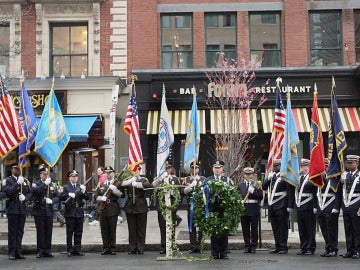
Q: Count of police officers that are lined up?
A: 13